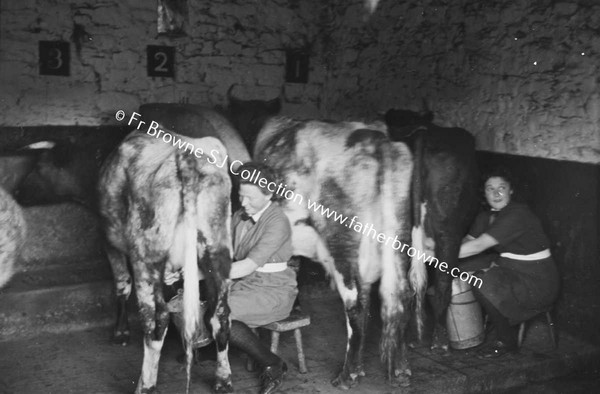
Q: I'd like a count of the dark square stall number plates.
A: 3